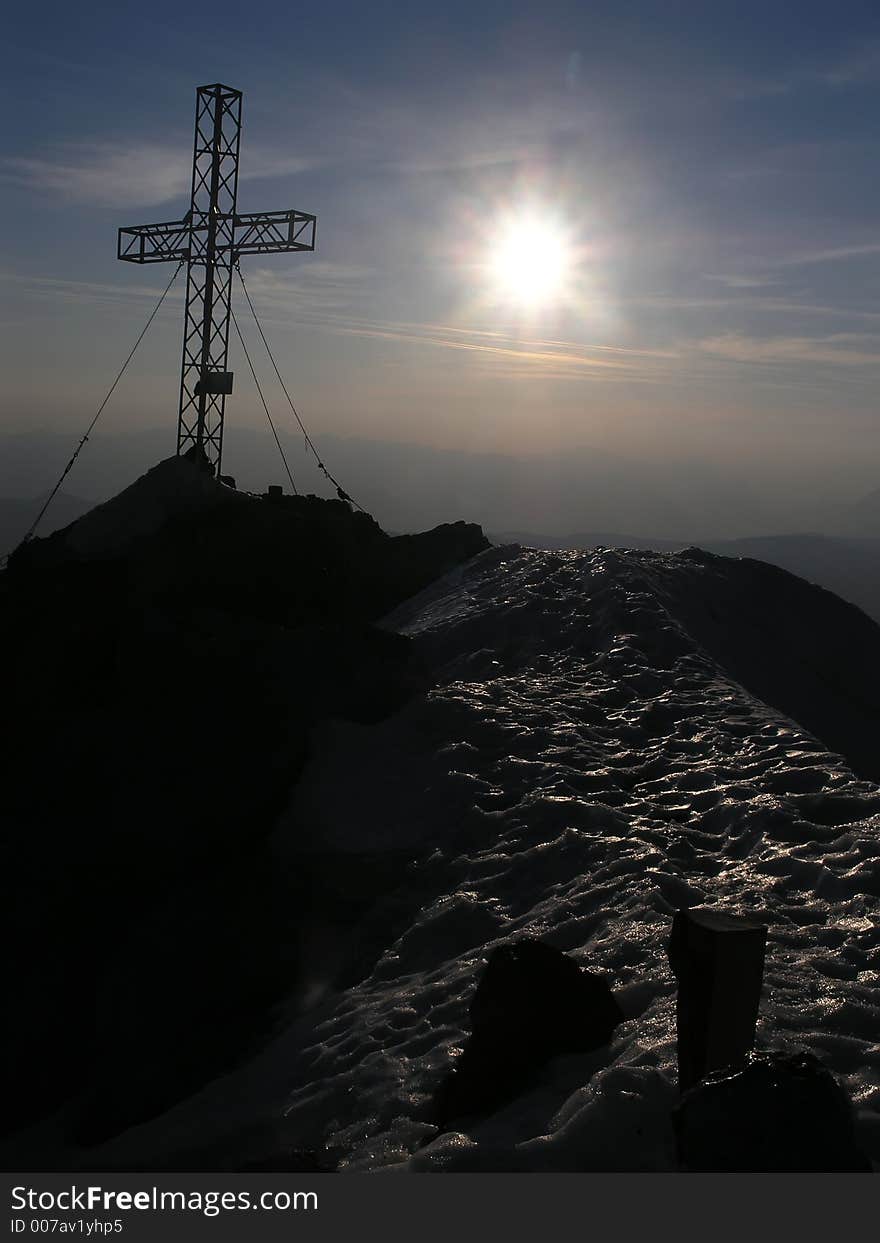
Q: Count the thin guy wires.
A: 3